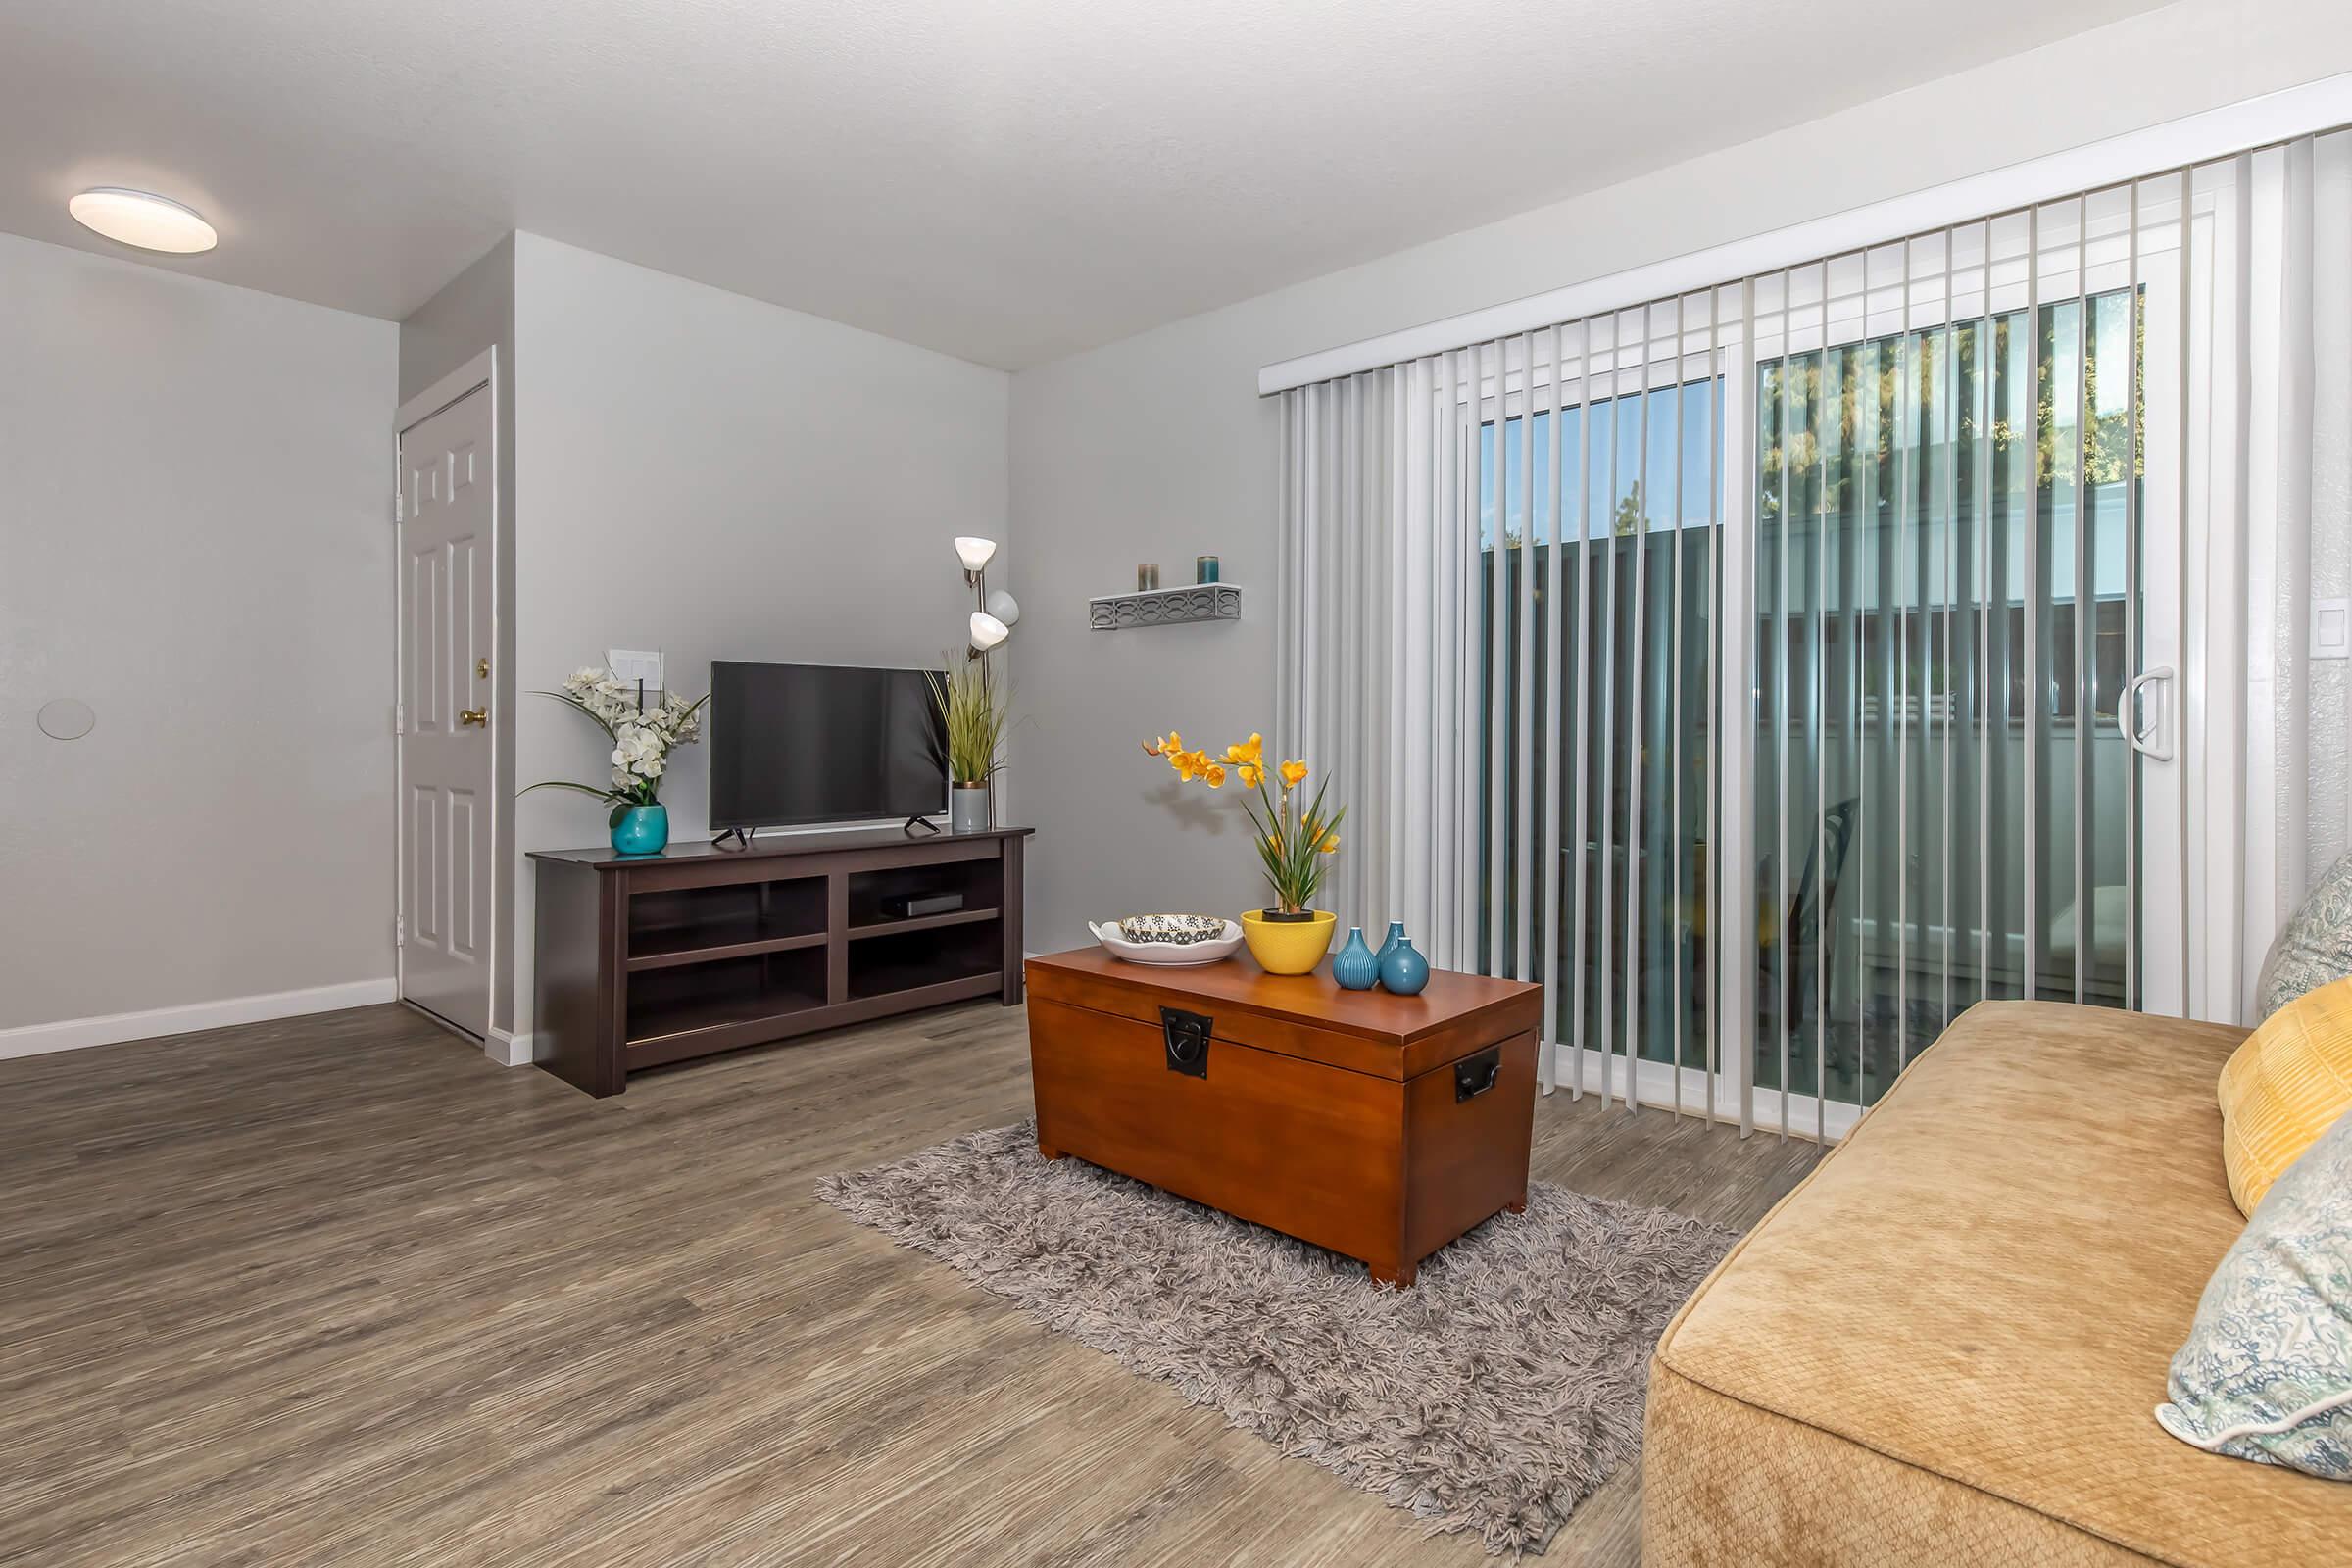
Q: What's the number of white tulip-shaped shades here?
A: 3